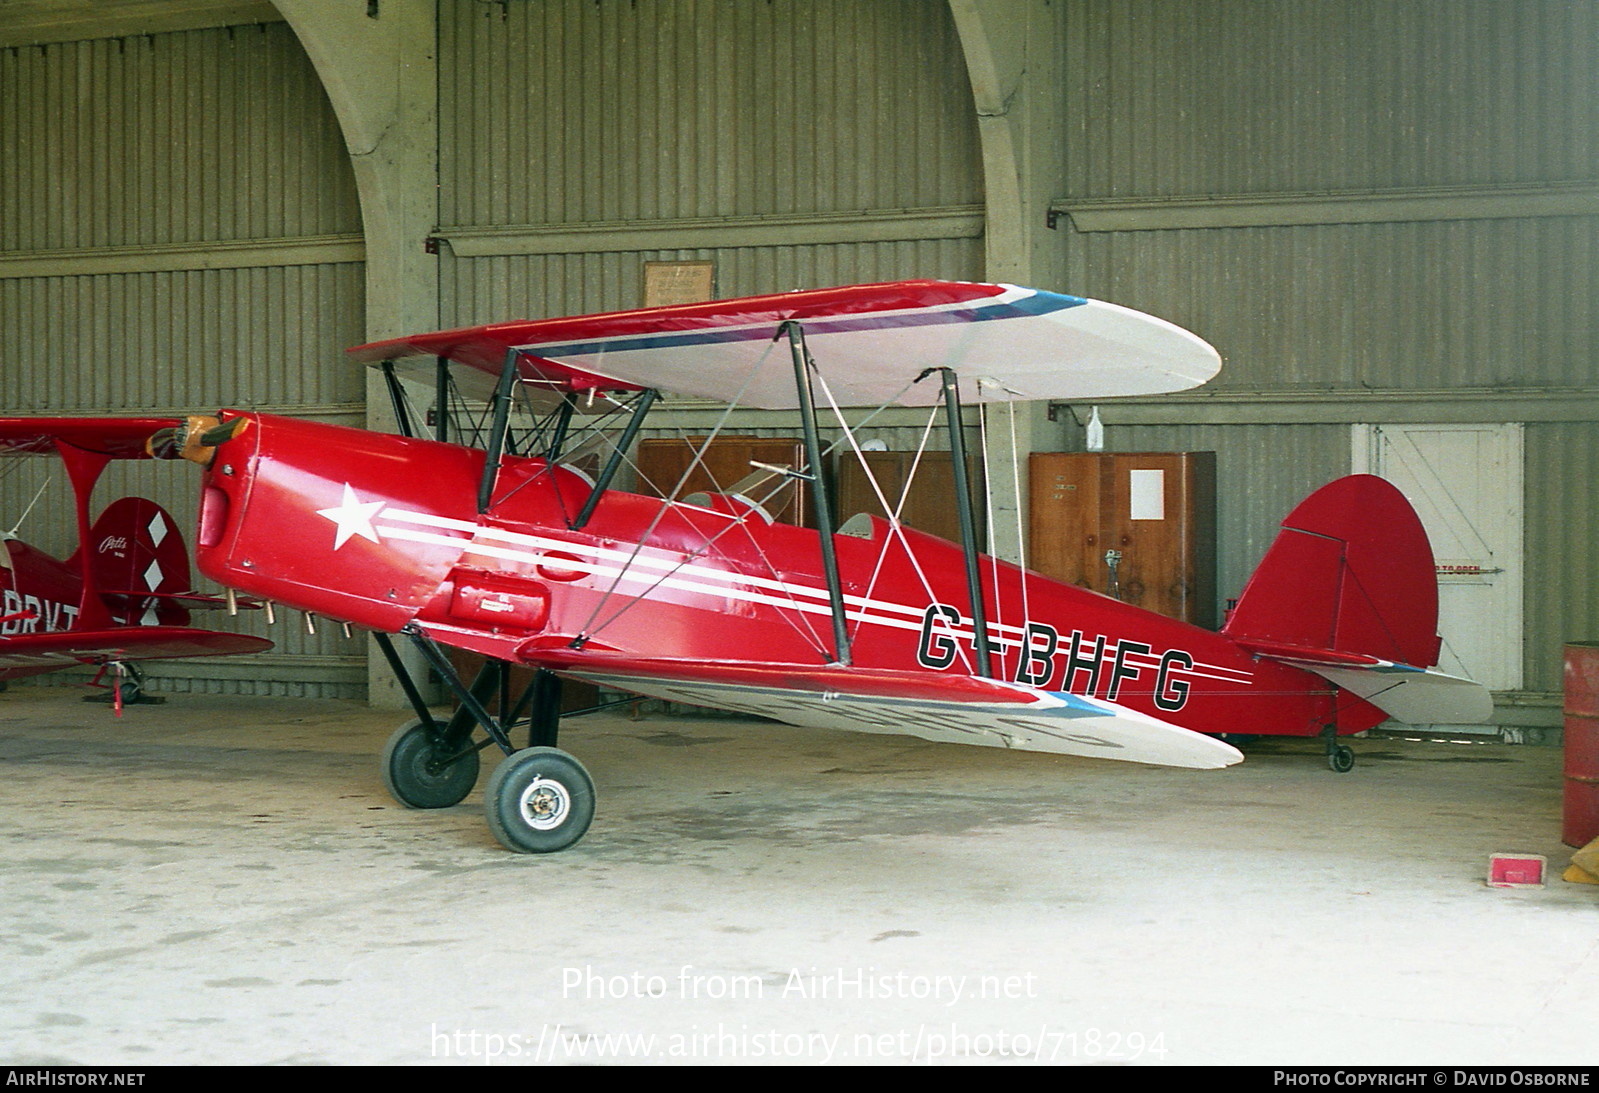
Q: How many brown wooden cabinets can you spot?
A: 3